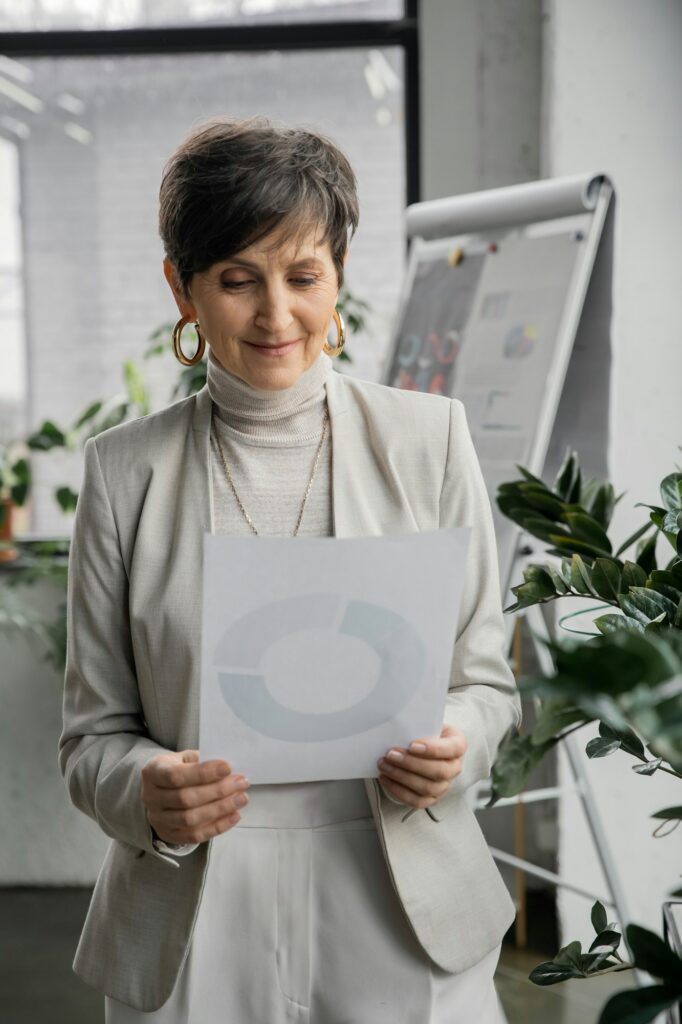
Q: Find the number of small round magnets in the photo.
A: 3